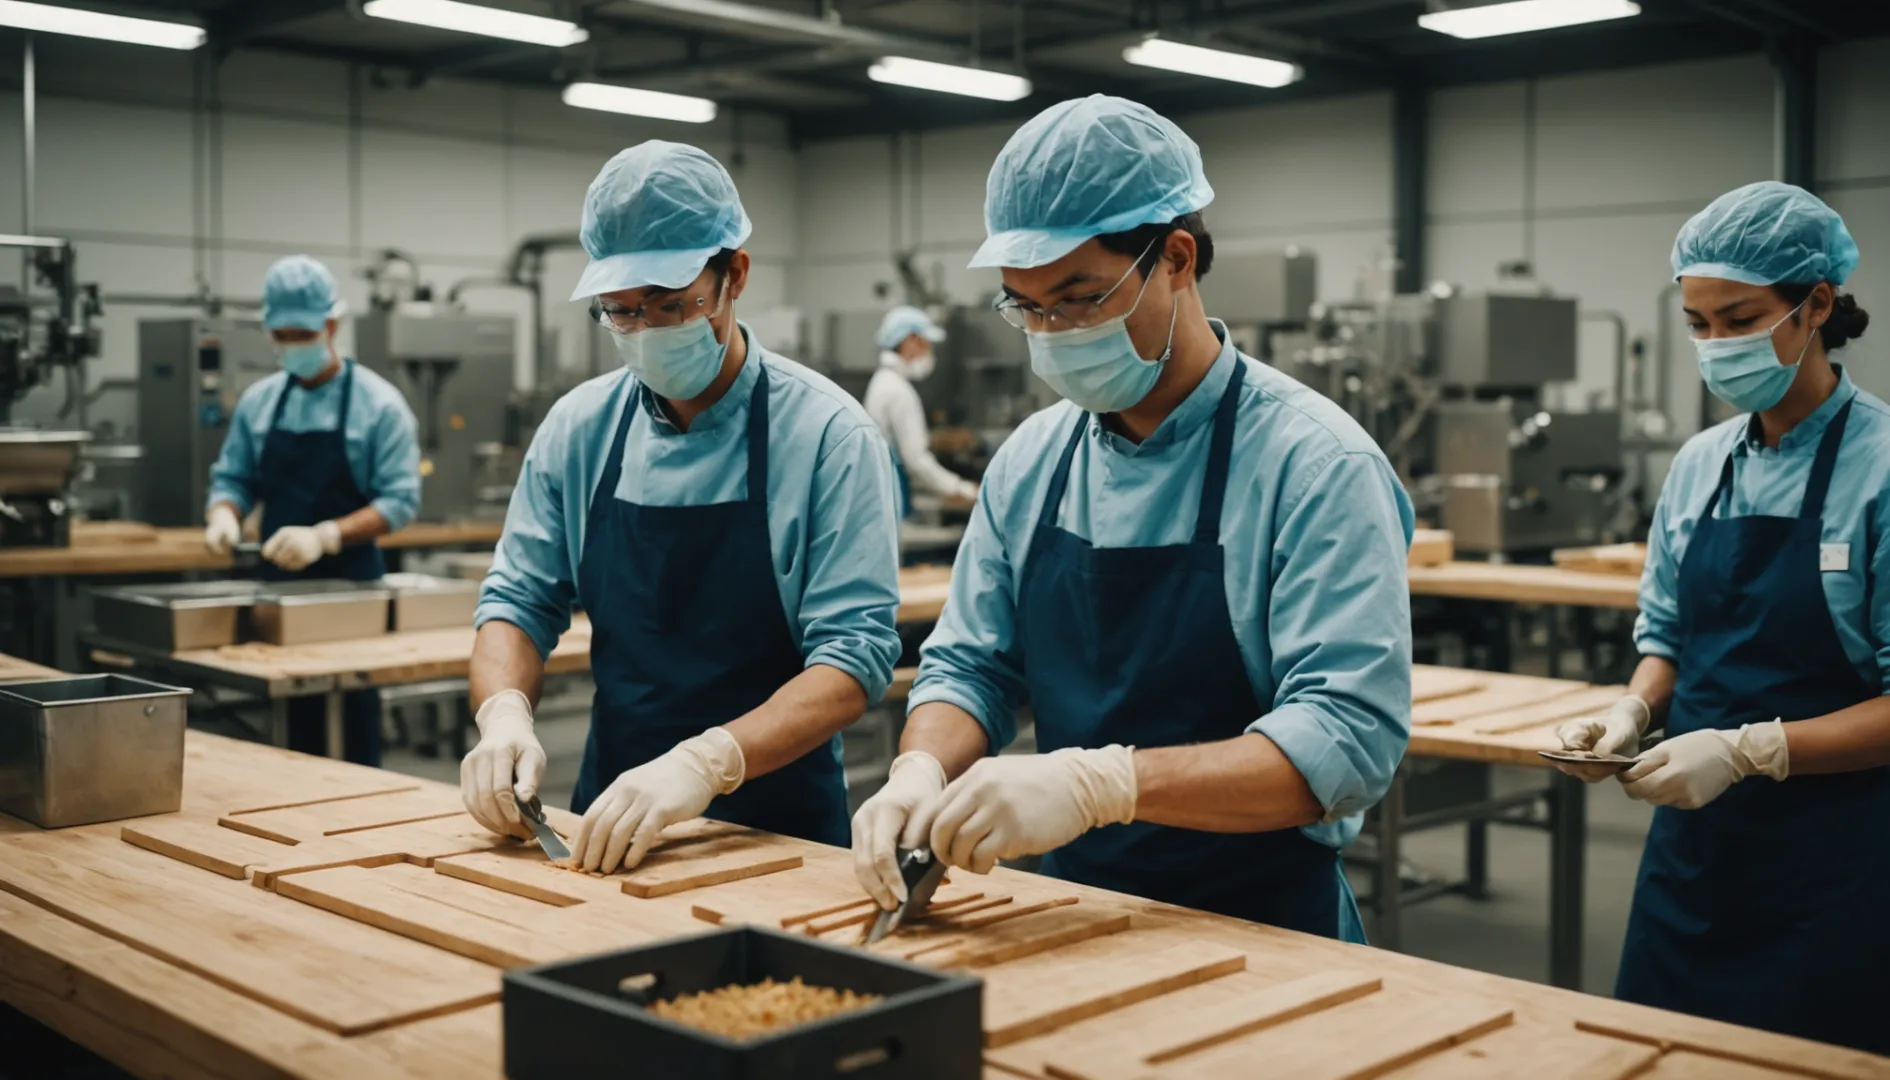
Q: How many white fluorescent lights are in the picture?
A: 6